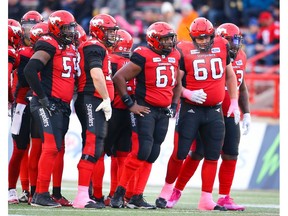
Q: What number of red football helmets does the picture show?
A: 10